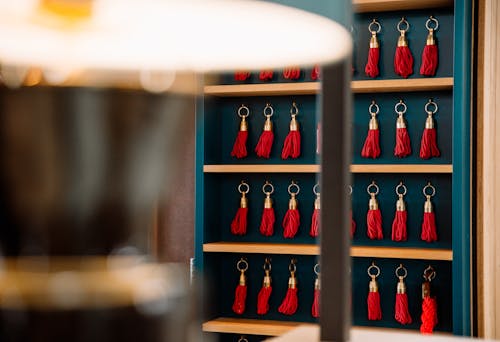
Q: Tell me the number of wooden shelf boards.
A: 5